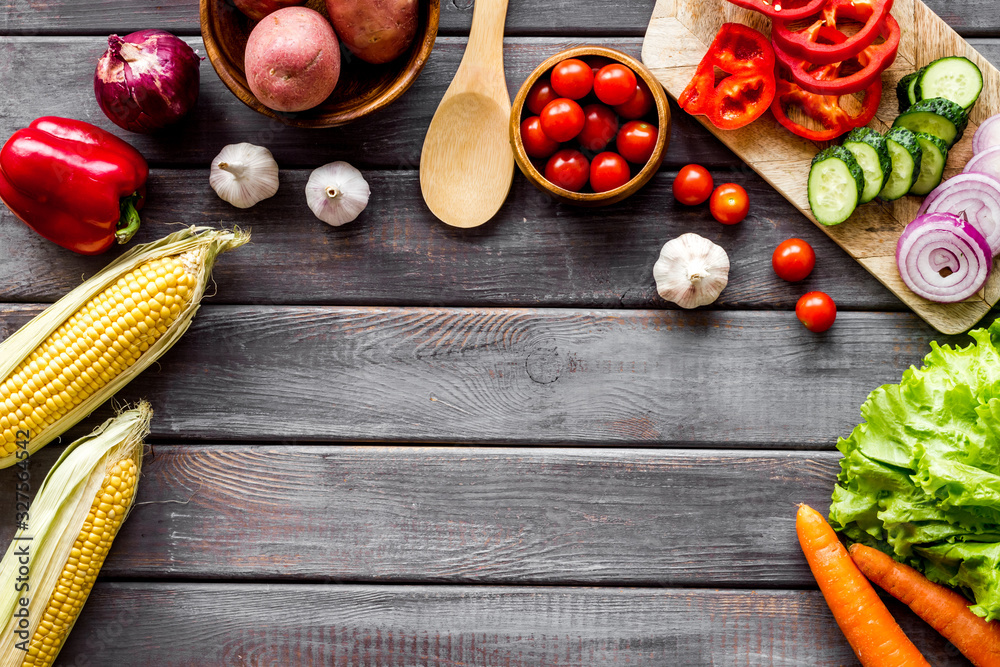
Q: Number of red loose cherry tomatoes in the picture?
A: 4